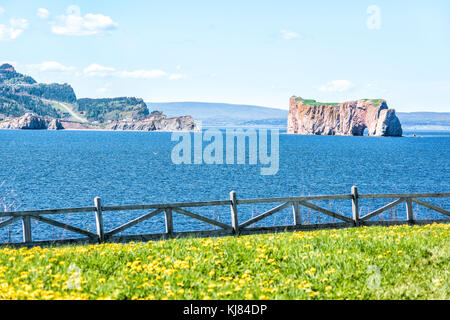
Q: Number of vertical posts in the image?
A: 7